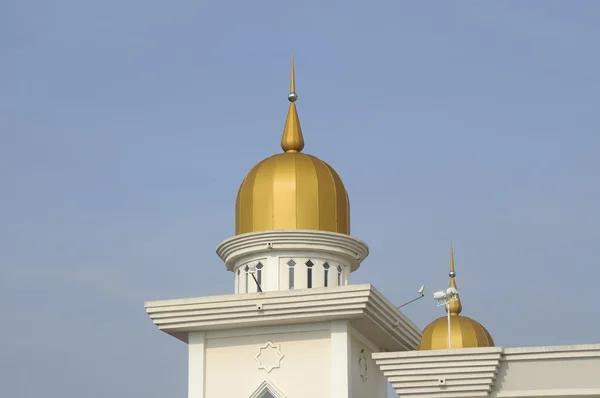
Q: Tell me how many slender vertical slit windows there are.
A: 7